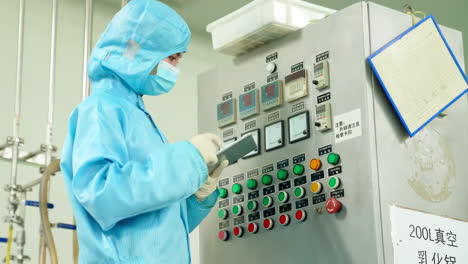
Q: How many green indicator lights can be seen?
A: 14